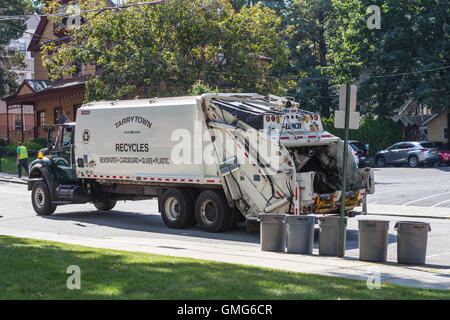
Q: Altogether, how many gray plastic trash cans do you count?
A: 5